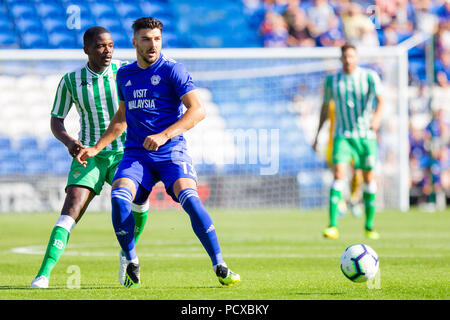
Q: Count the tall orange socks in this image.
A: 0